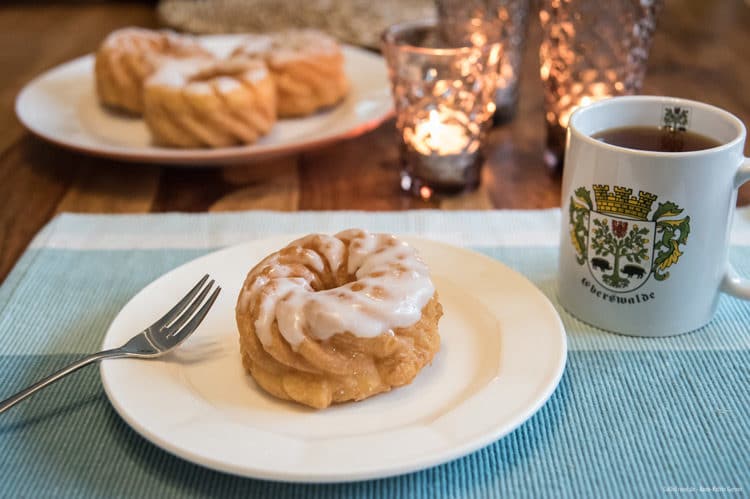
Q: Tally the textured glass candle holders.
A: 3